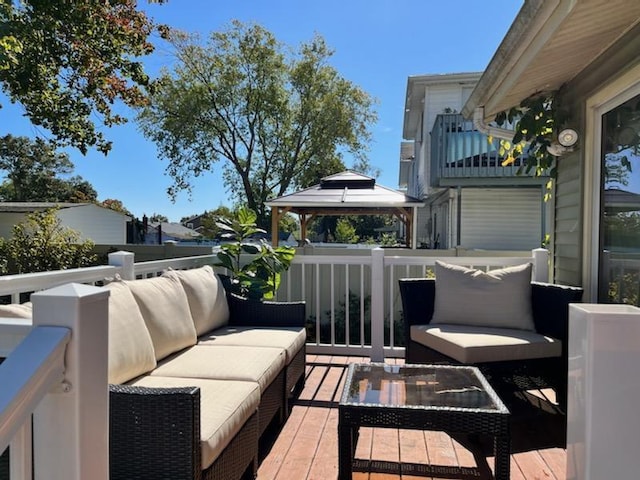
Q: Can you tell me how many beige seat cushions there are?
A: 4